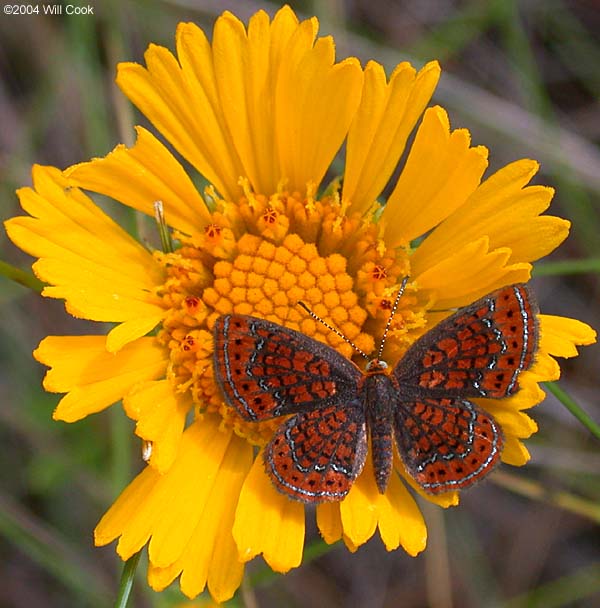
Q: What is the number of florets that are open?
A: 6